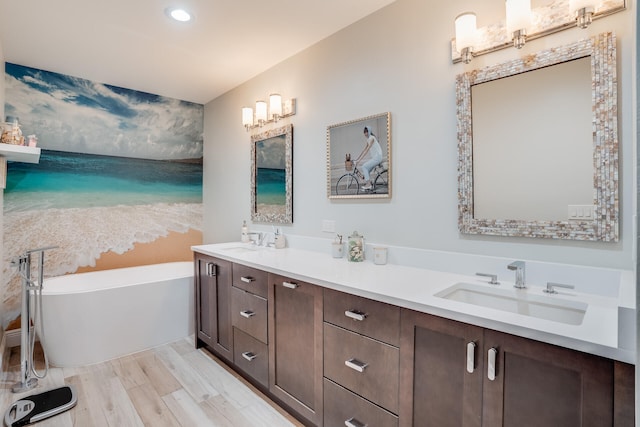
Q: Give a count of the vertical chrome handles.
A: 4